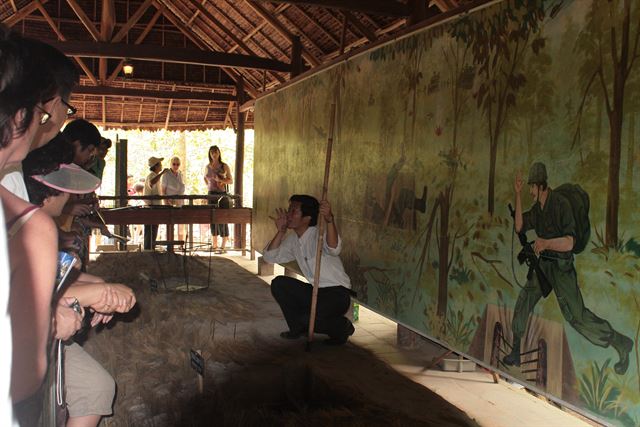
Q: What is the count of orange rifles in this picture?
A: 0